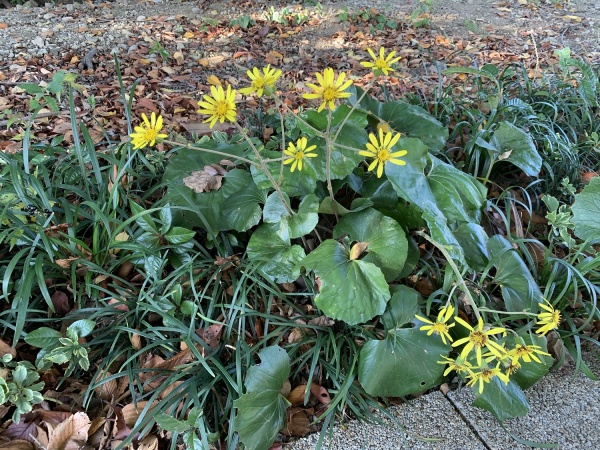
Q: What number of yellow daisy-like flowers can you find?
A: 14